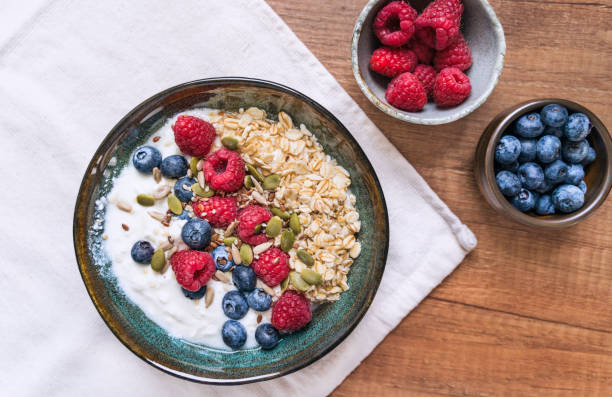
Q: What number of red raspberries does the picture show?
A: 15